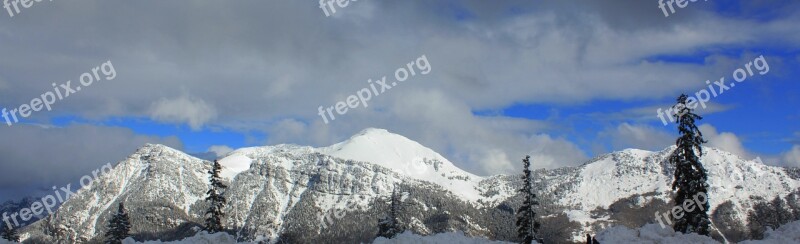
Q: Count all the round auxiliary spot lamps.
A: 0